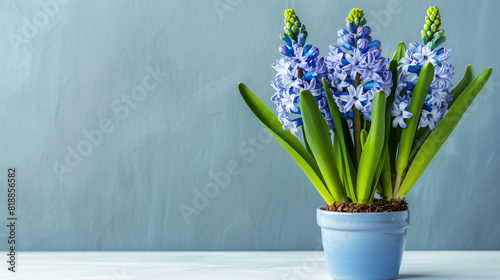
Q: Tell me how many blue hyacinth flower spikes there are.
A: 3